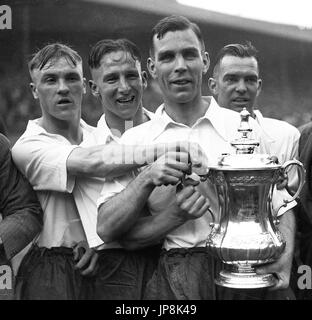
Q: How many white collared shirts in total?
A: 4